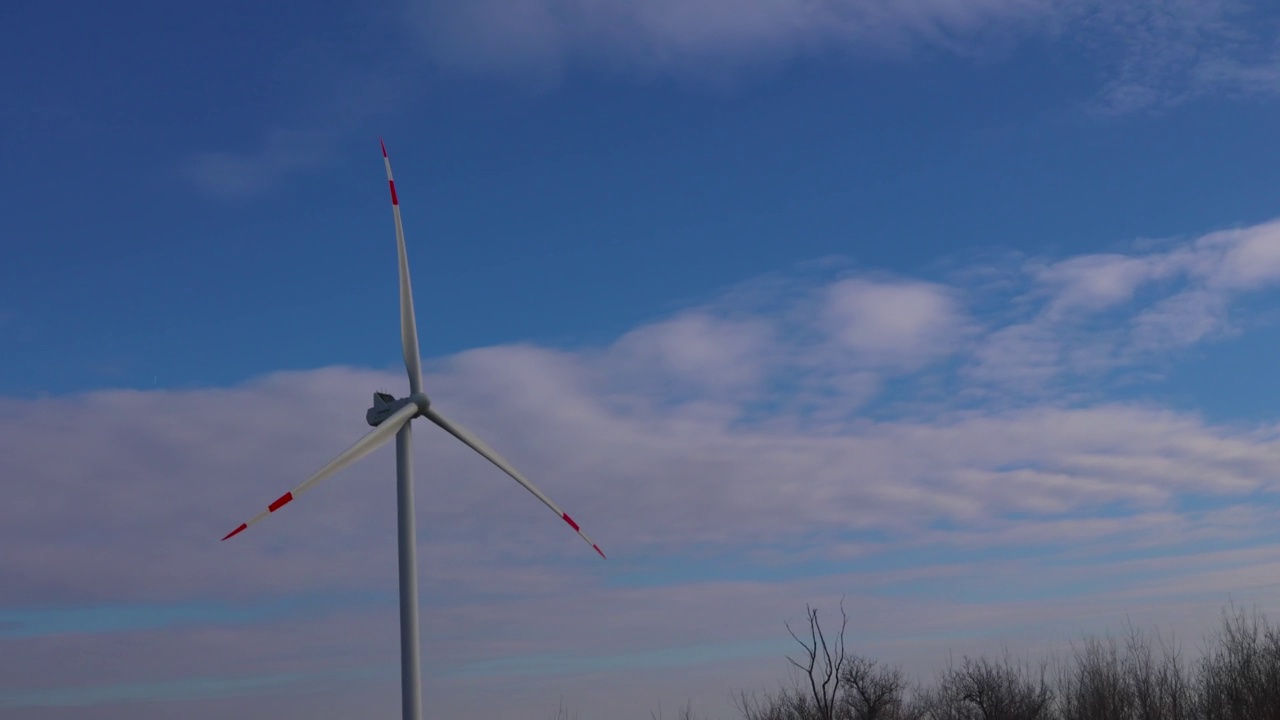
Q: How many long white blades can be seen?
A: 3